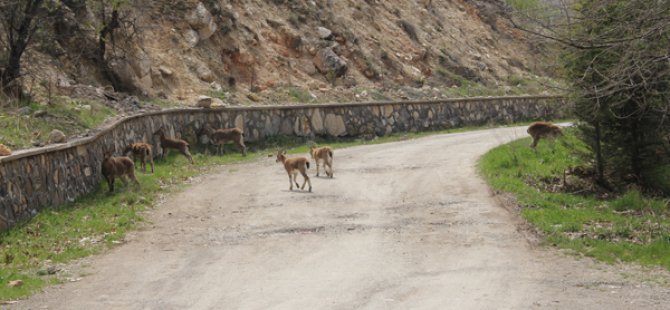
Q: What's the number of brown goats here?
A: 7